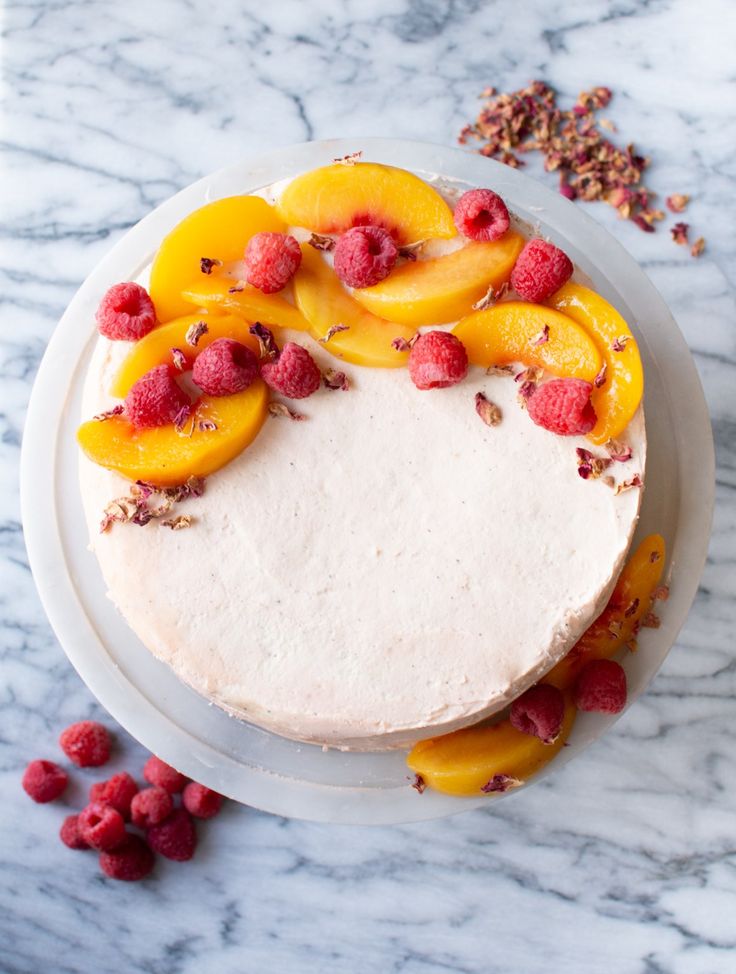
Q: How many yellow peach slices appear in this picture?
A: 11